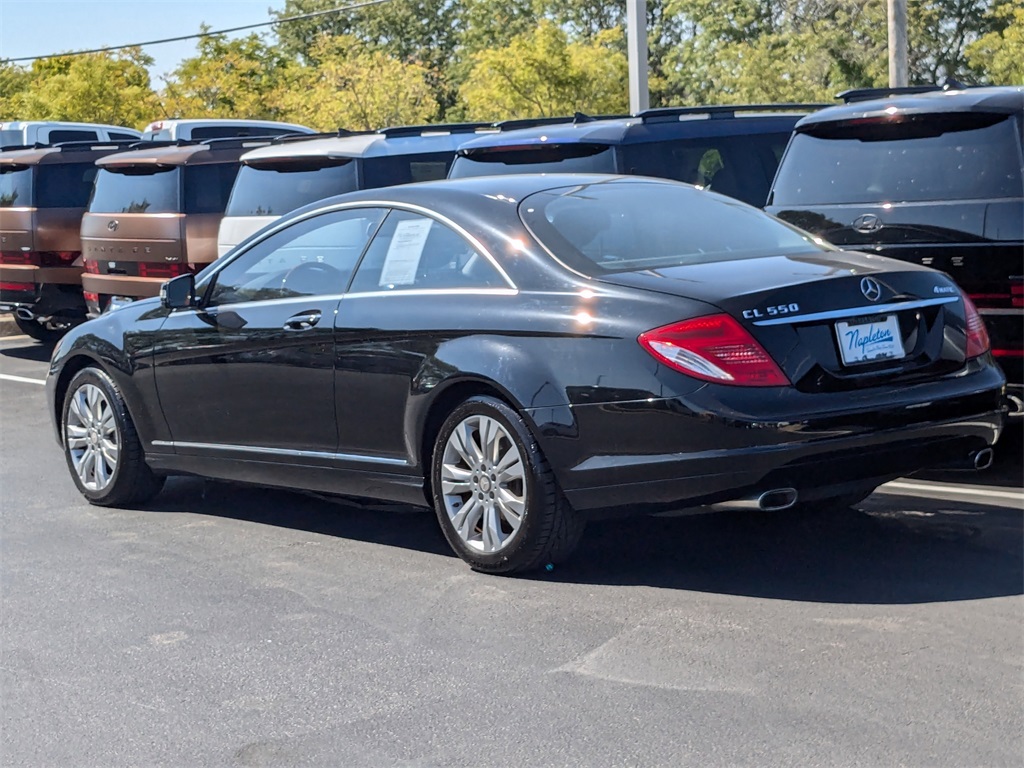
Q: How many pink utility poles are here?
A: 0